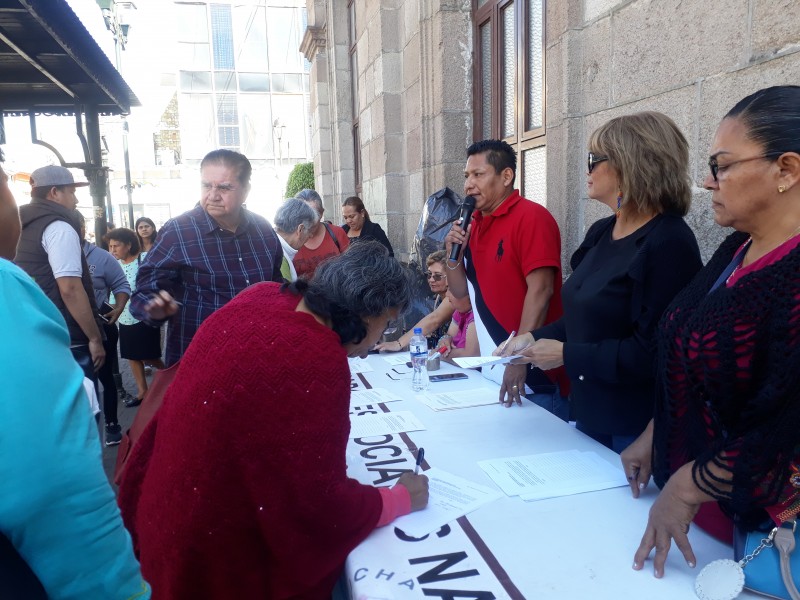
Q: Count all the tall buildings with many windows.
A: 1